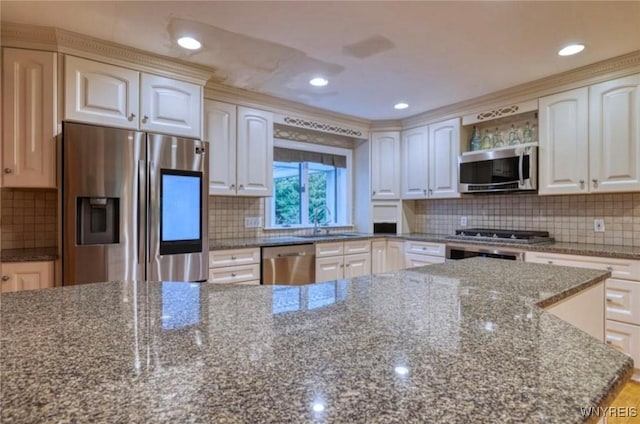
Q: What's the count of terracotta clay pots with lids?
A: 0